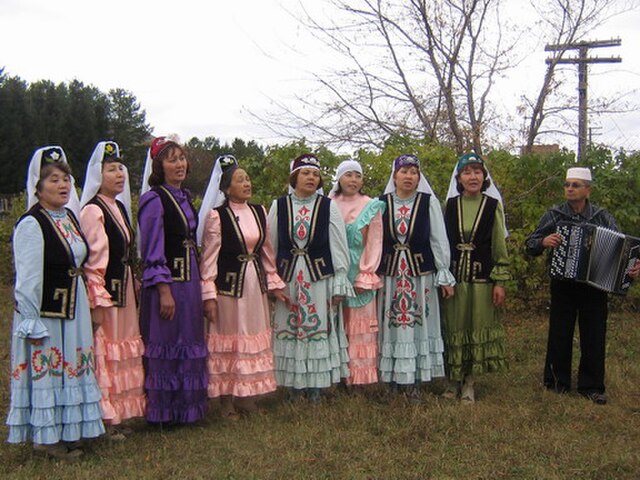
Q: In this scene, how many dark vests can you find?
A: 7